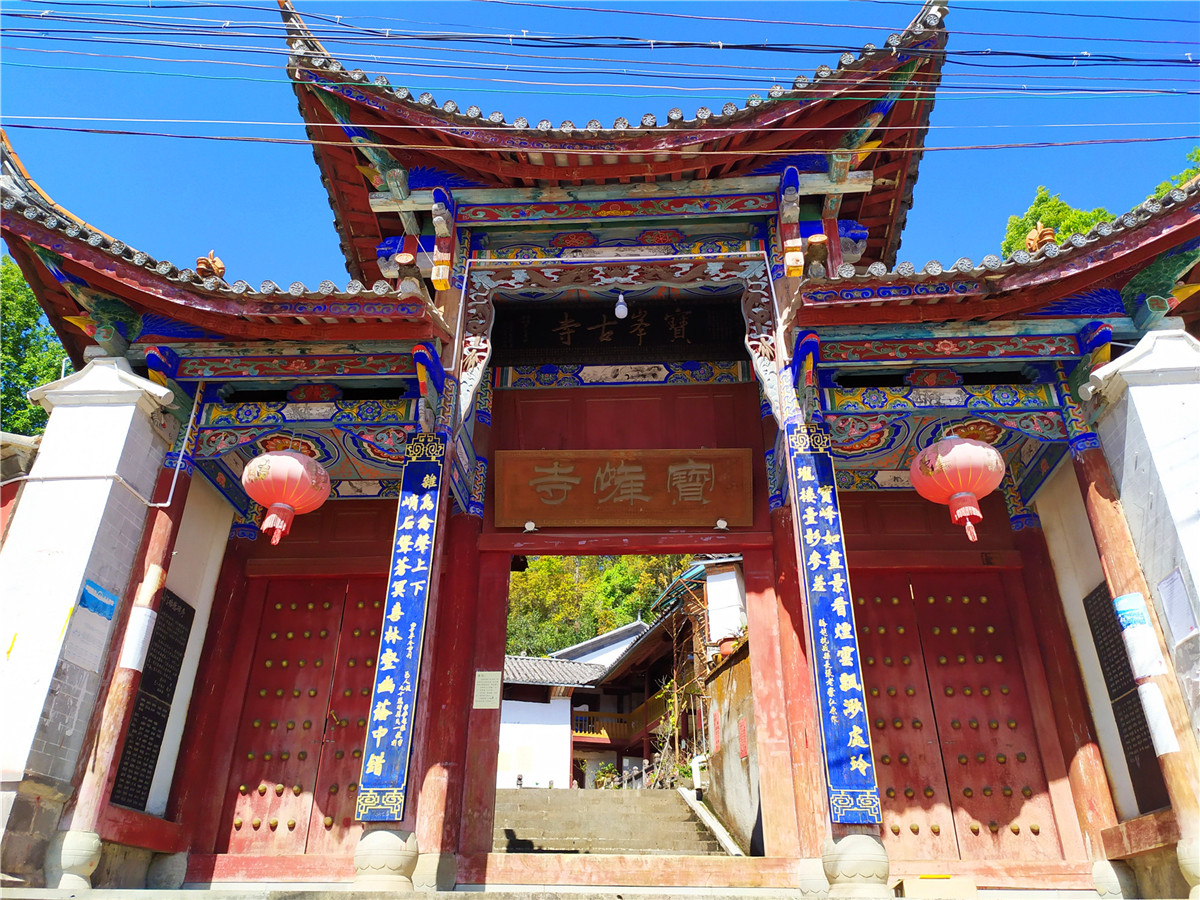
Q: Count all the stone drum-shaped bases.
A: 8